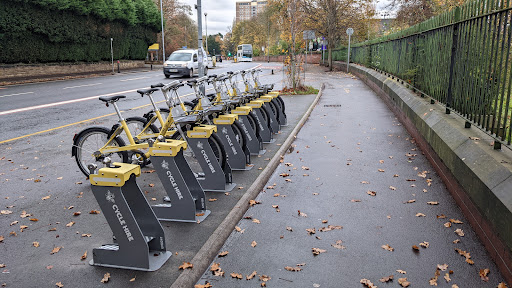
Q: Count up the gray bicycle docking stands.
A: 8